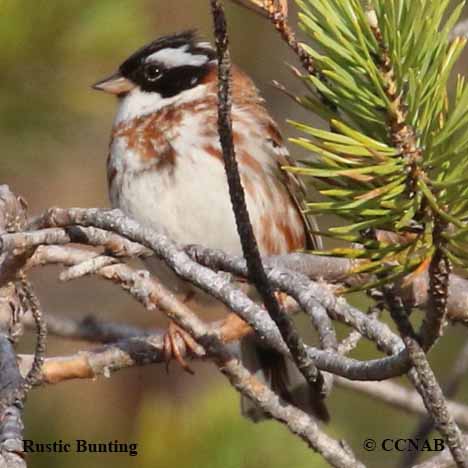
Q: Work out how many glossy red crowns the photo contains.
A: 0